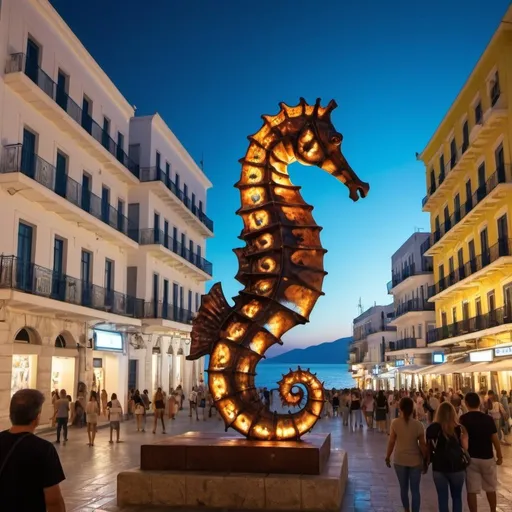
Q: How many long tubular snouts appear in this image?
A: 1